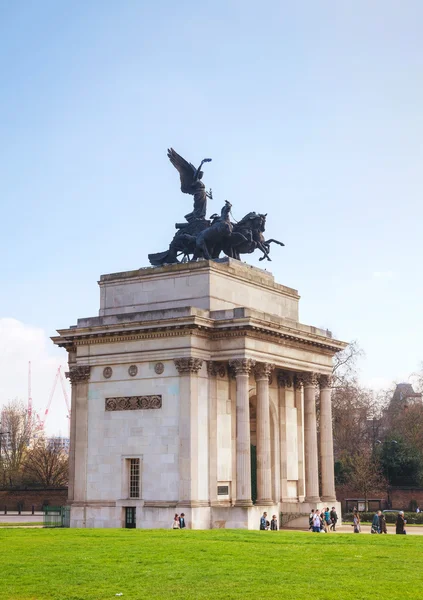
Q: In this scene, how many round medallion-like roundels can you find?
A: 3